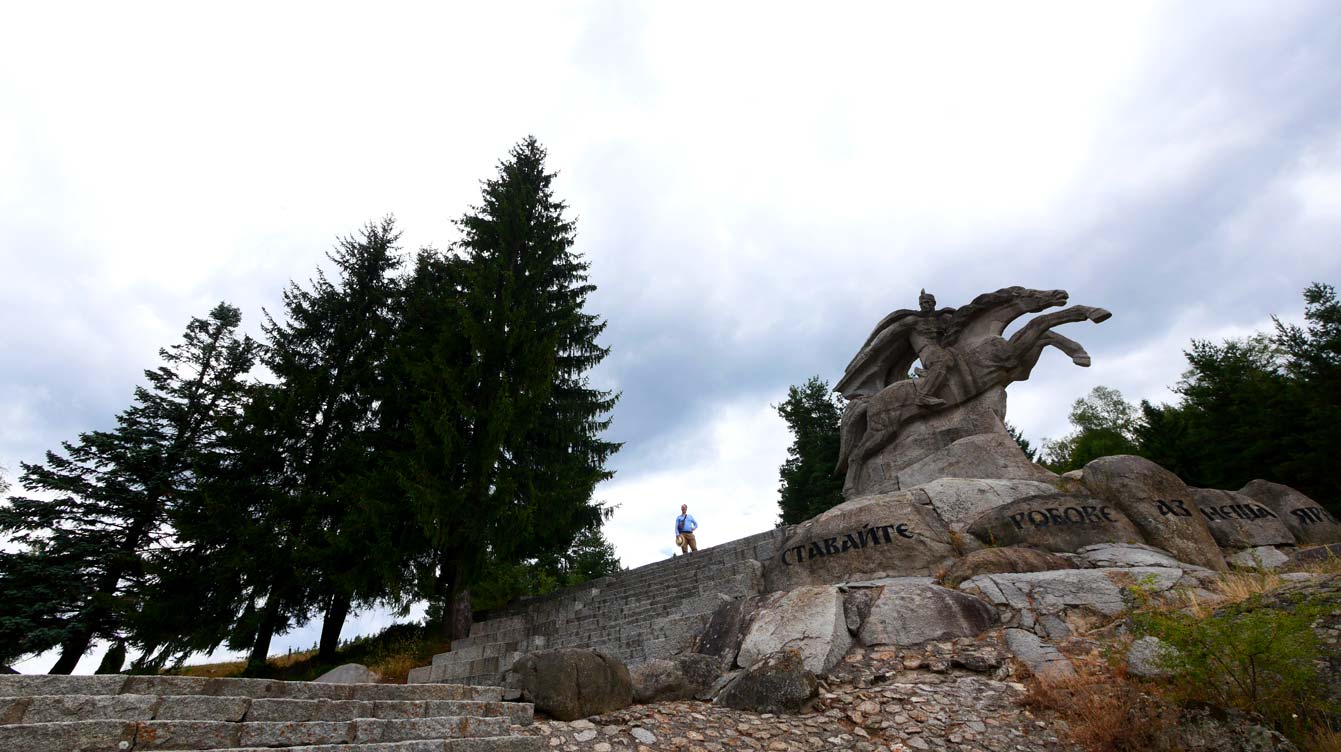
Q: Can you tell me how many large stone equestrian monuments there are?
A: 1